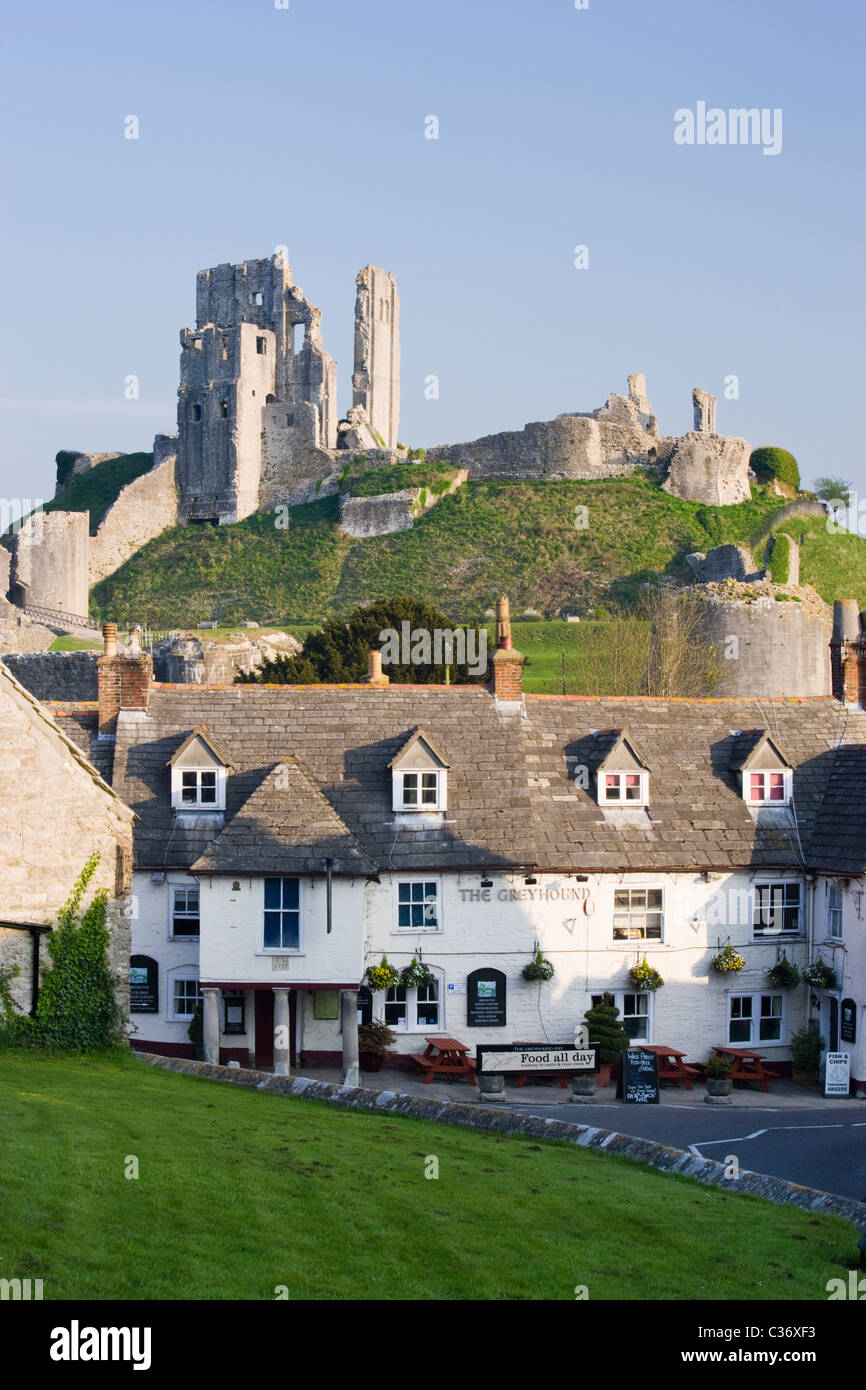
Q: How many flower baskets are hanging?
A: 7